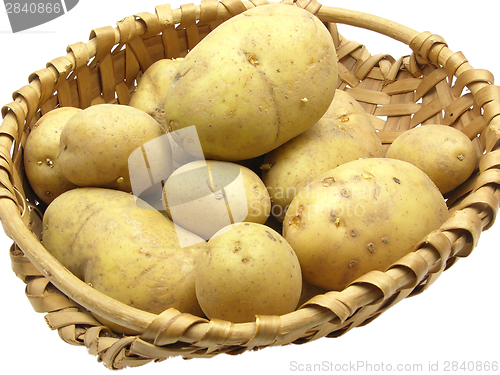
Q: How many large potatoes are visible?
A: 4